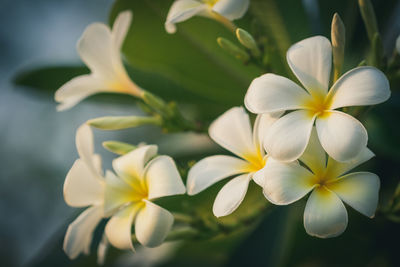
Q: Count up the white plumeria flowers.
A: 7